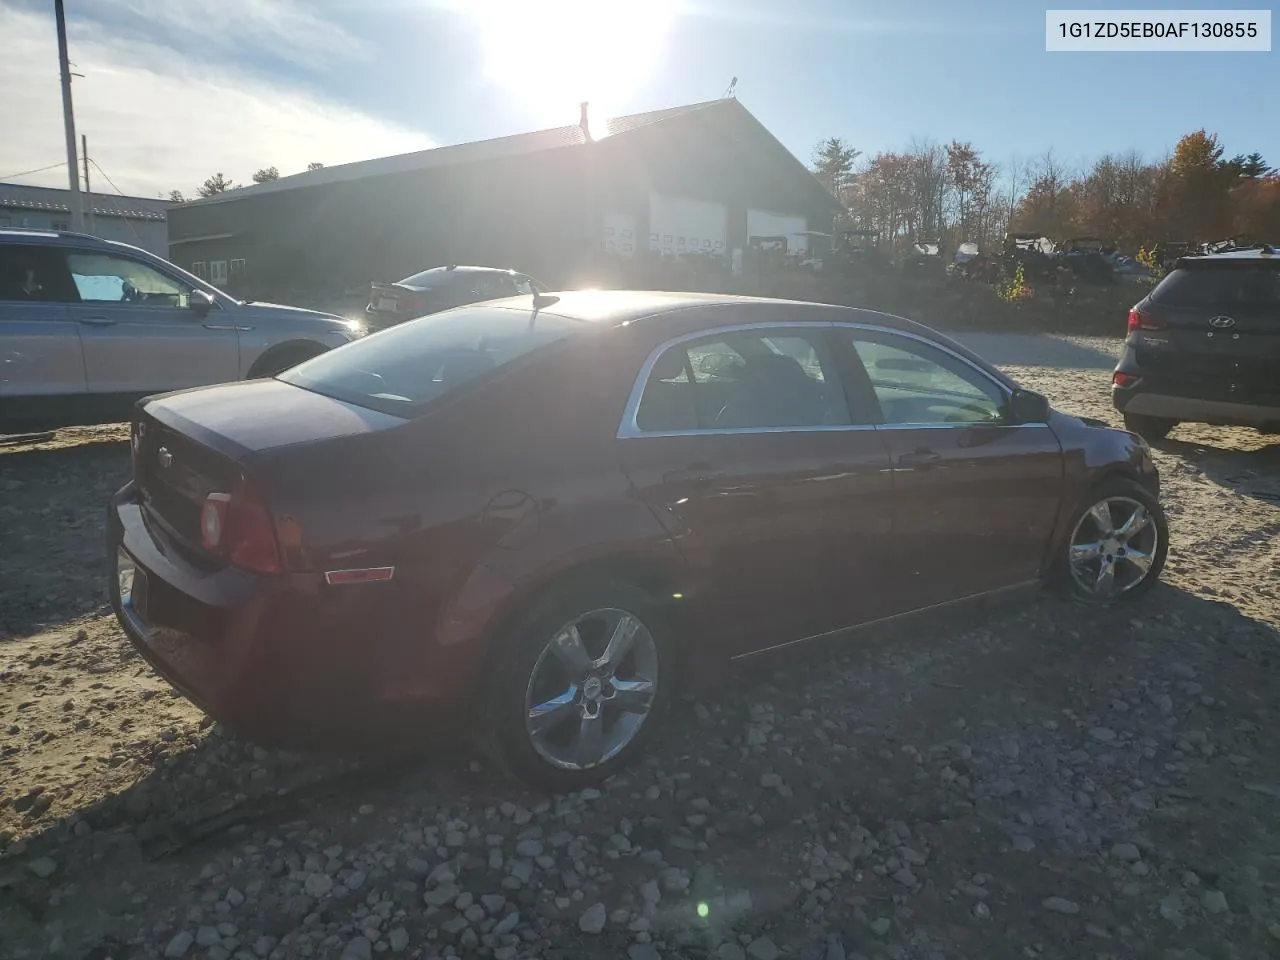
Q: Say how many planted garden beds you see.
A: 0